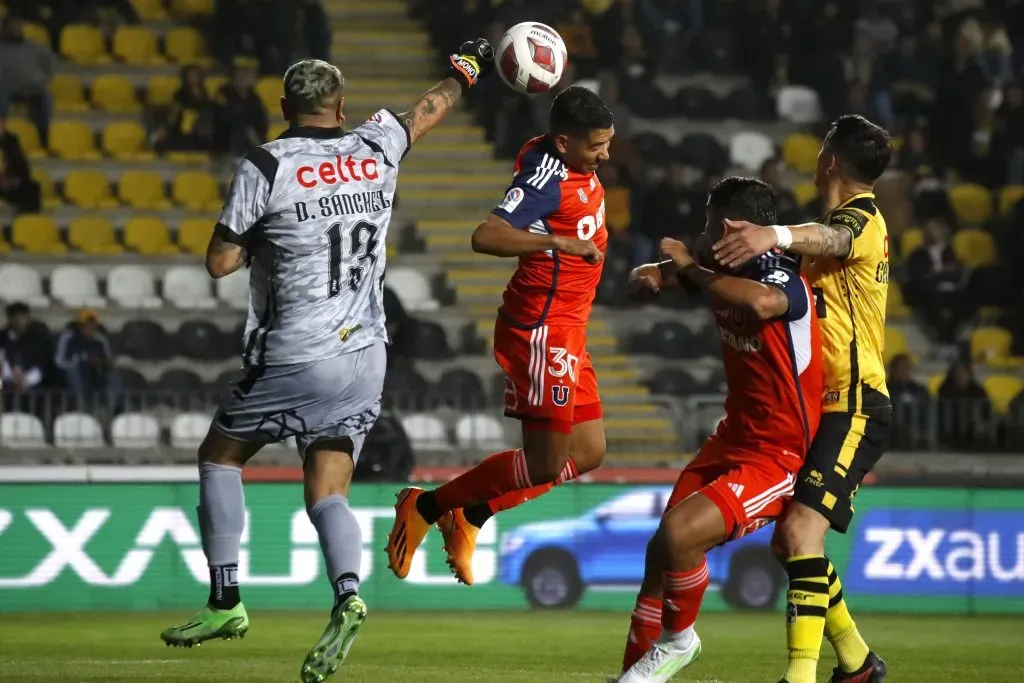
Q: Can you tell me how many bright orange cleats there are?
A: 2